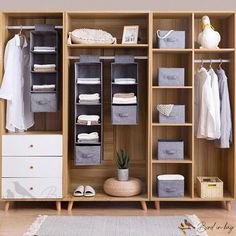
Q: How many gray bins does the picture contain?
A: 8